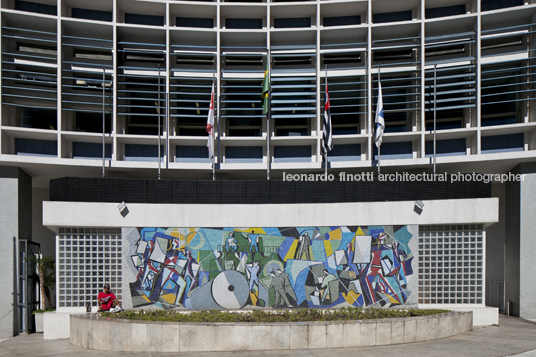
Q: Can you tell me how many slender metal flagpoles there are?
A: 7